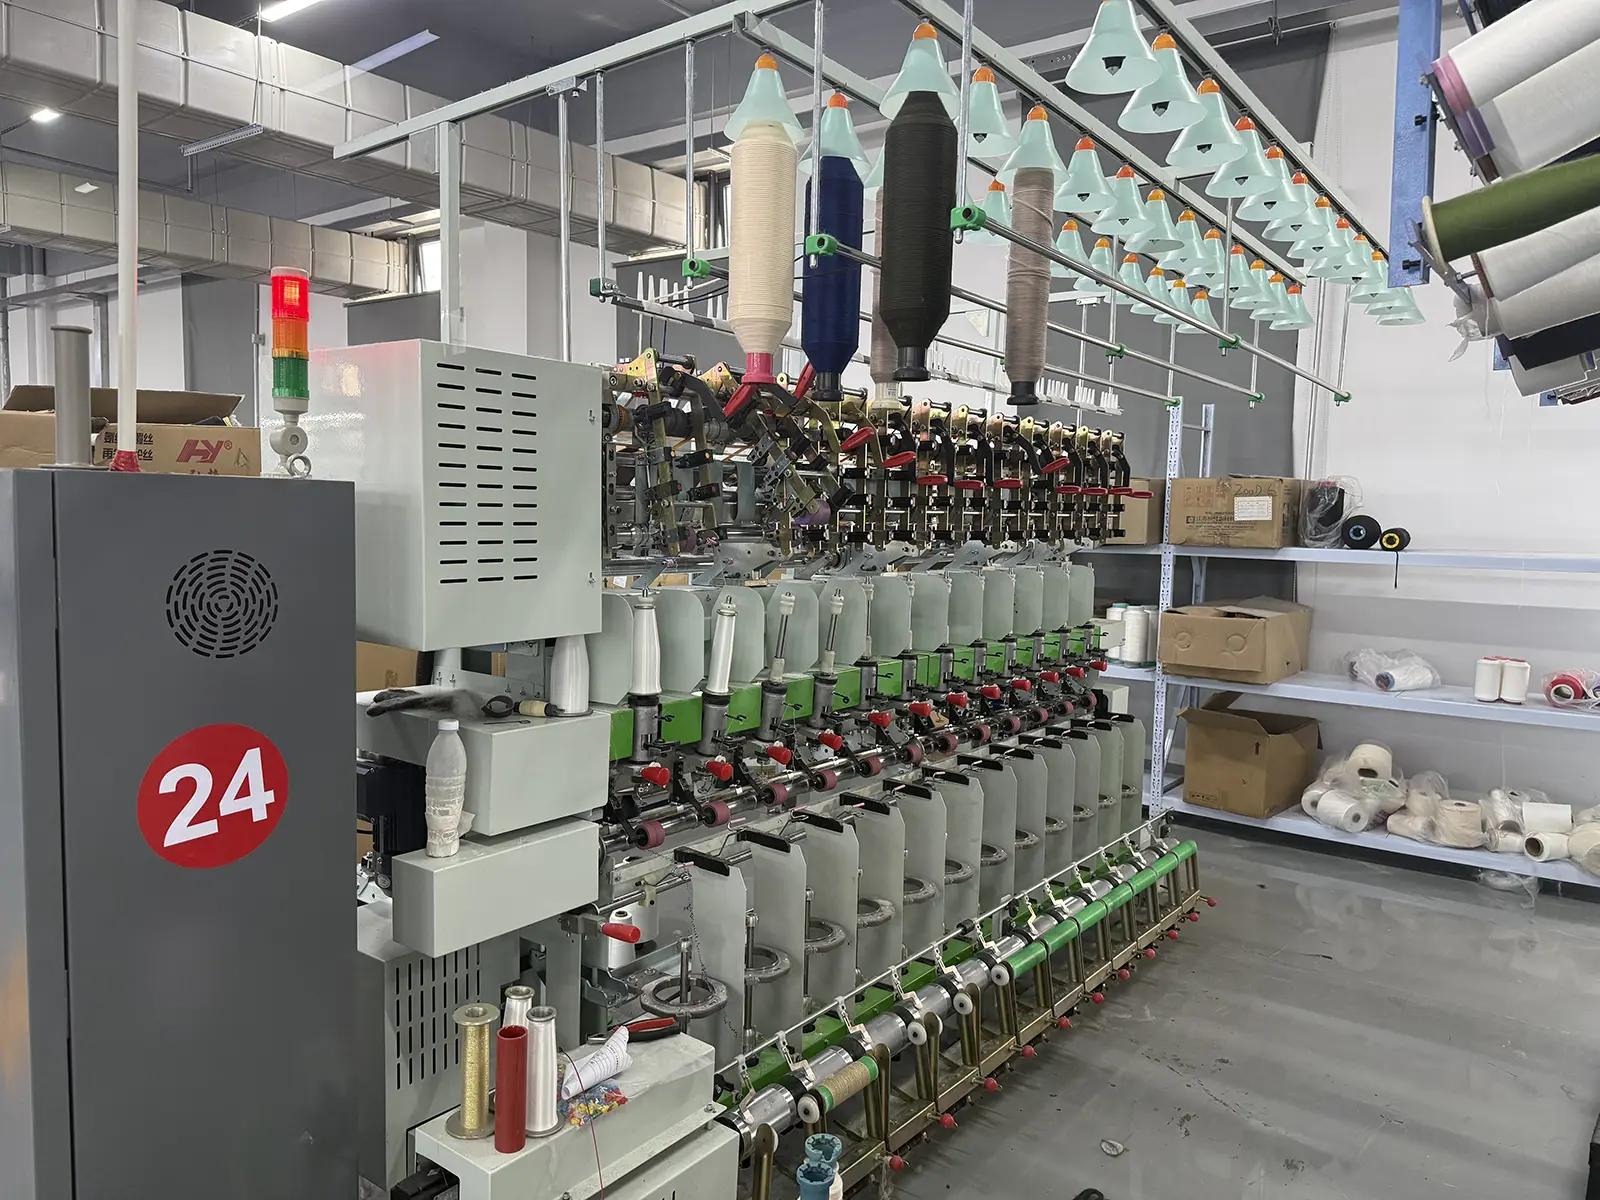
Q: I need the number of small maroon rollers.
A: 12